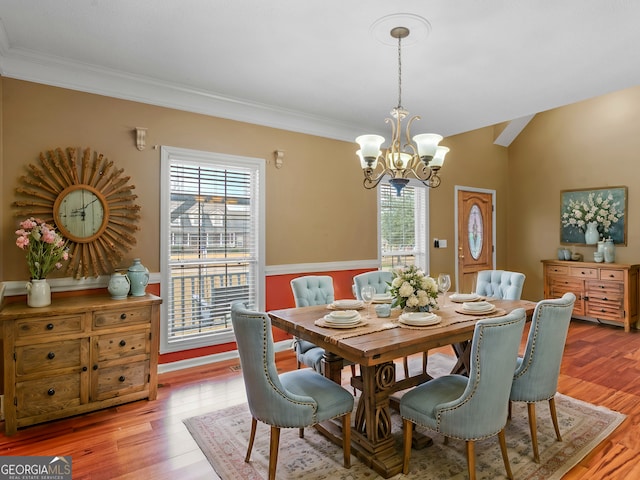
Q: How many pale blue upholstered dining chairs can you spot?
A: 6